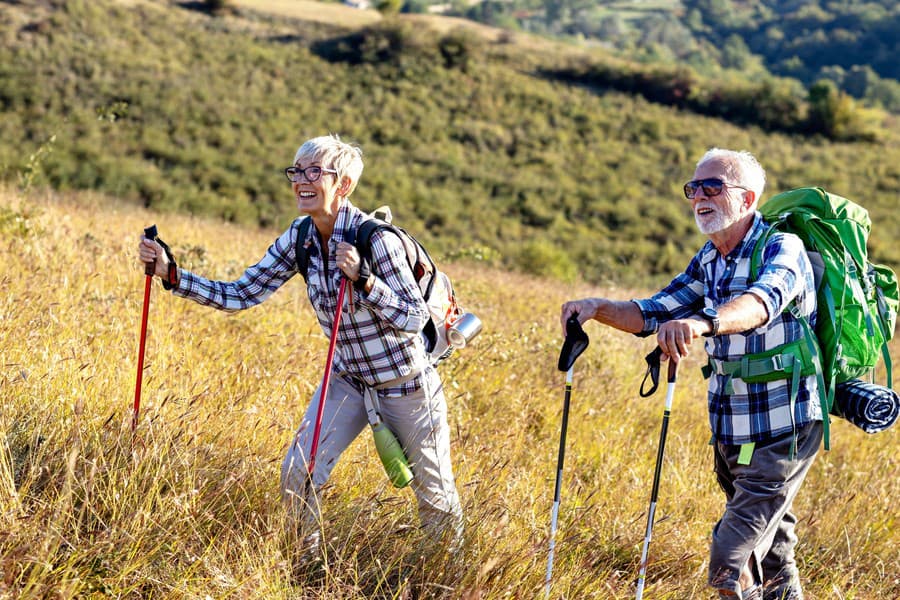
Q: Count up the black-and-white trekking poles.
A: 2